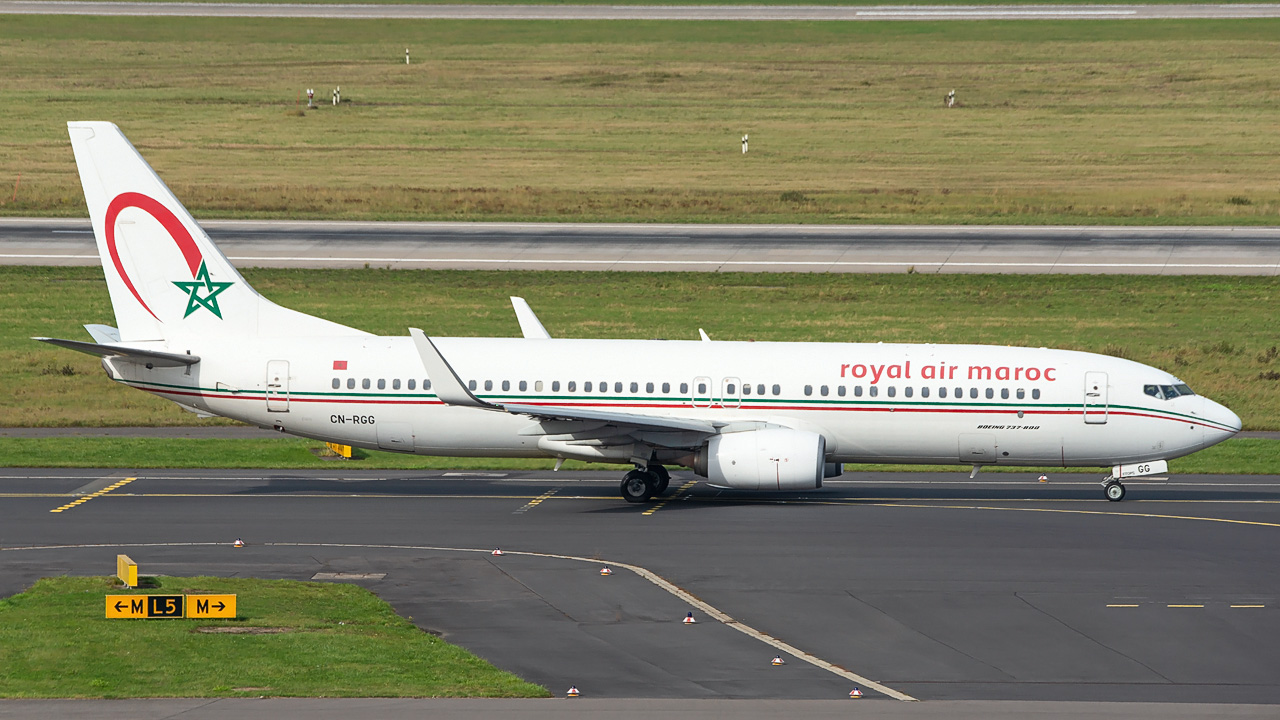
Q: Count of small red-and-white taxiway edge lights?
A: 8